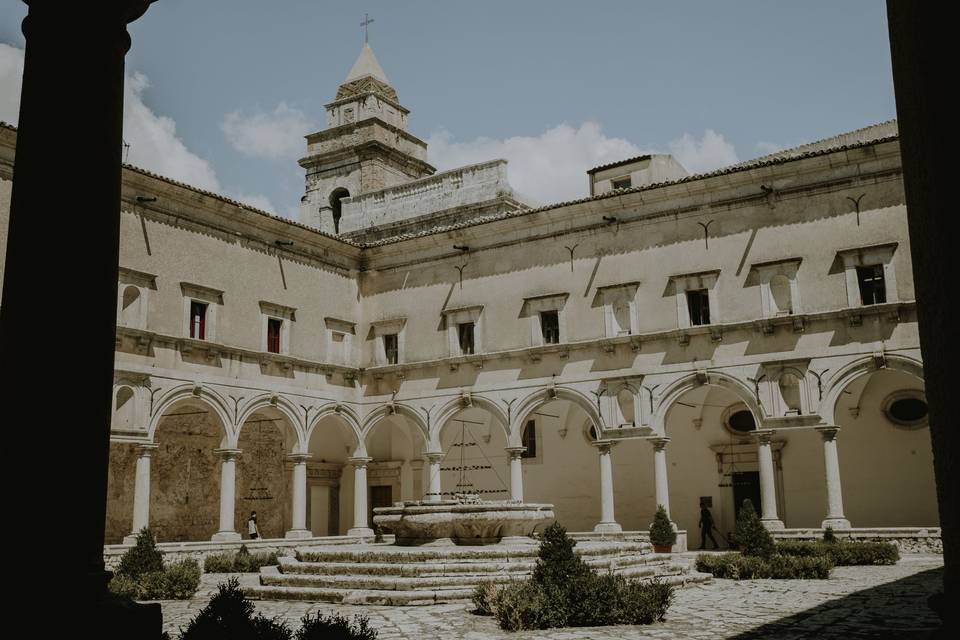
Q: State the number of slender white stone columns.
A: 10